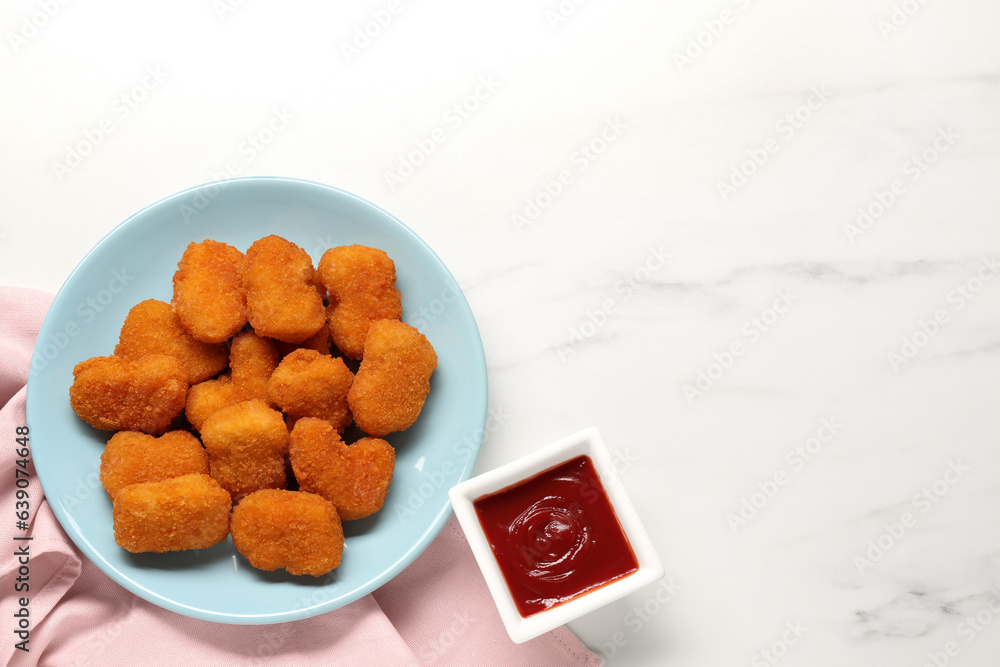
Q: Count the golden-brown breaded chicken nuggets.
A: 14